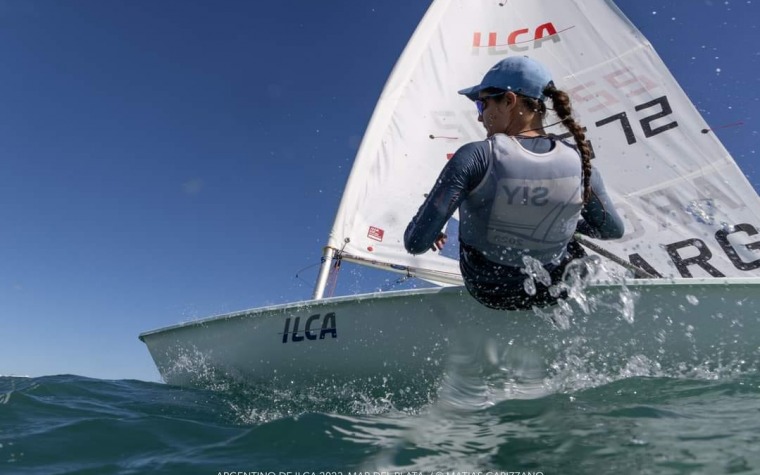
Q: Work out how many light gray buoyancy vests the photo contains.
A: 1